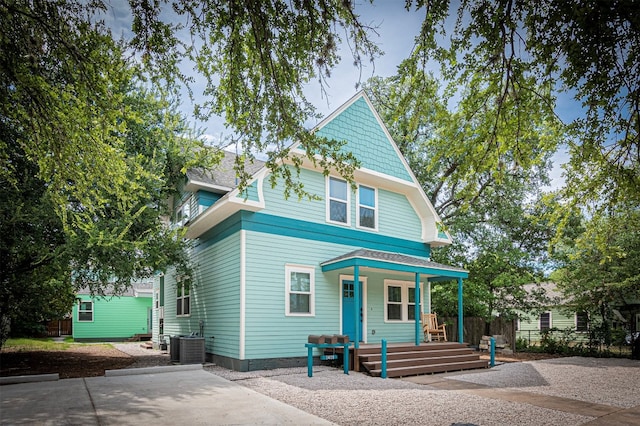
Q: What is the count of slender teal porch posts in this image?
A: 3